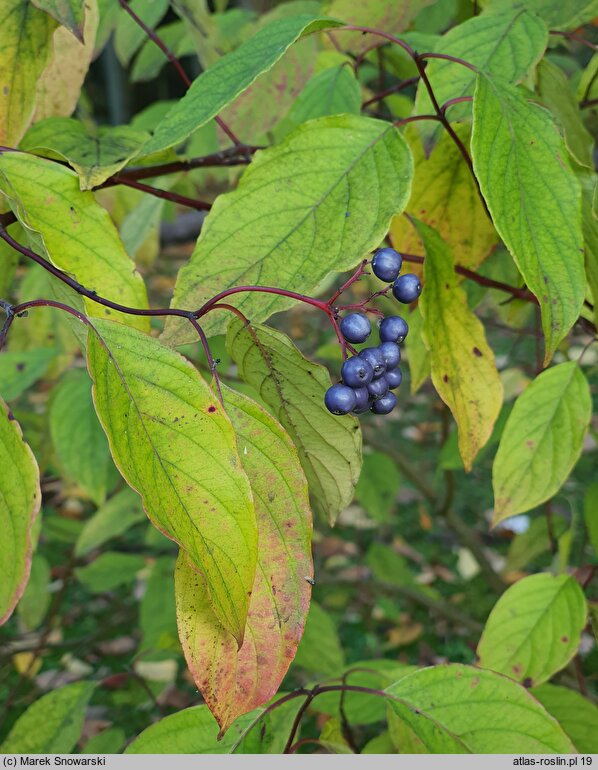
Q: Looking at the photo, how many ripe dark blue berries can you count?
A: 12